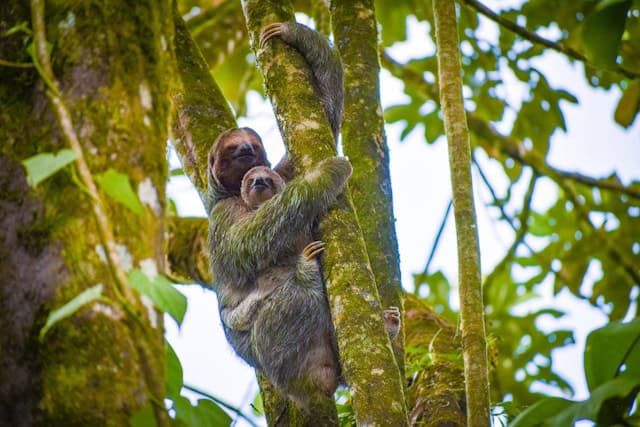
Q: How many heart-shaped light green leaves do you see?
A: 4